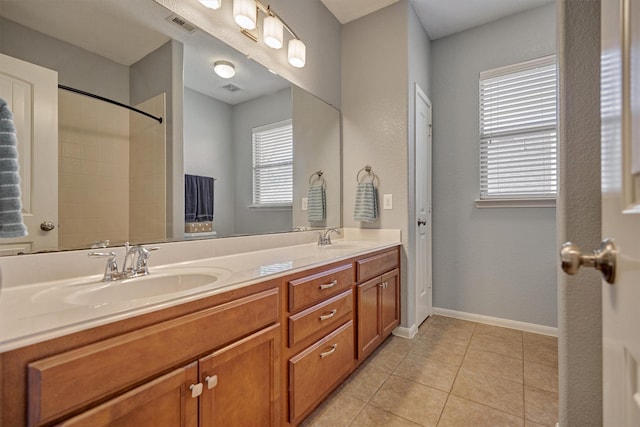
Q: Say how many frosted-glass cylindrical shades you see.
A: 4